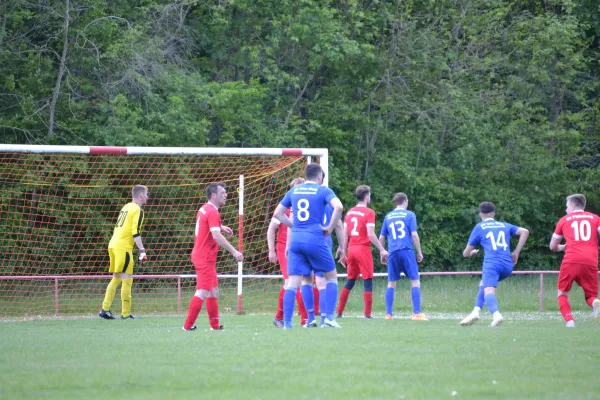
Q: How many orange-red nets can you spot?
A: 1